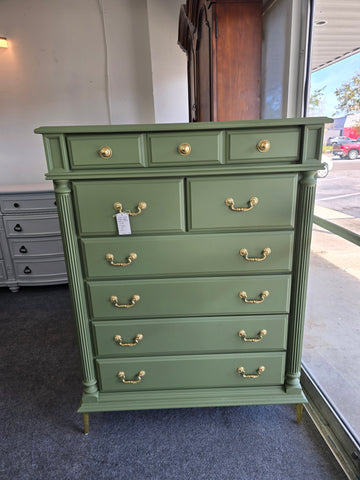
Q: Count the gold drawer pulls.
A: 13